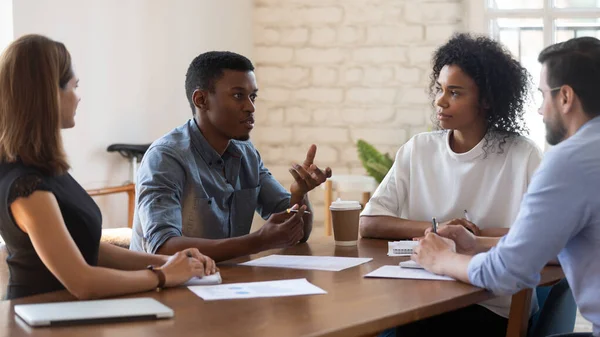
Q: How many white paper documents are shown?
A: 3